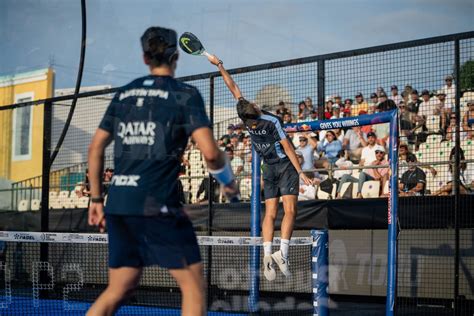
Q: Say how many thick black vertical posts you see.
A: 4